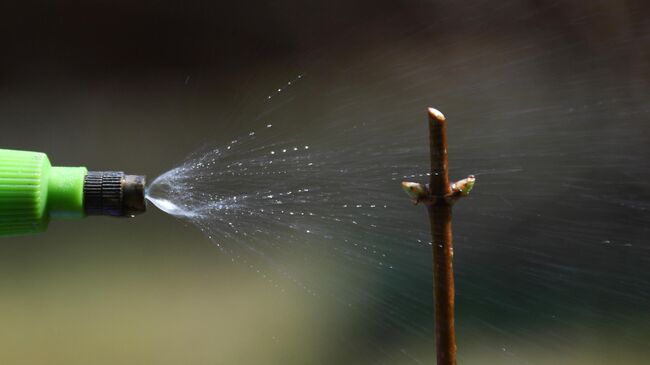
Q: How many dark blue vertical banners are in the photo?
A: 0